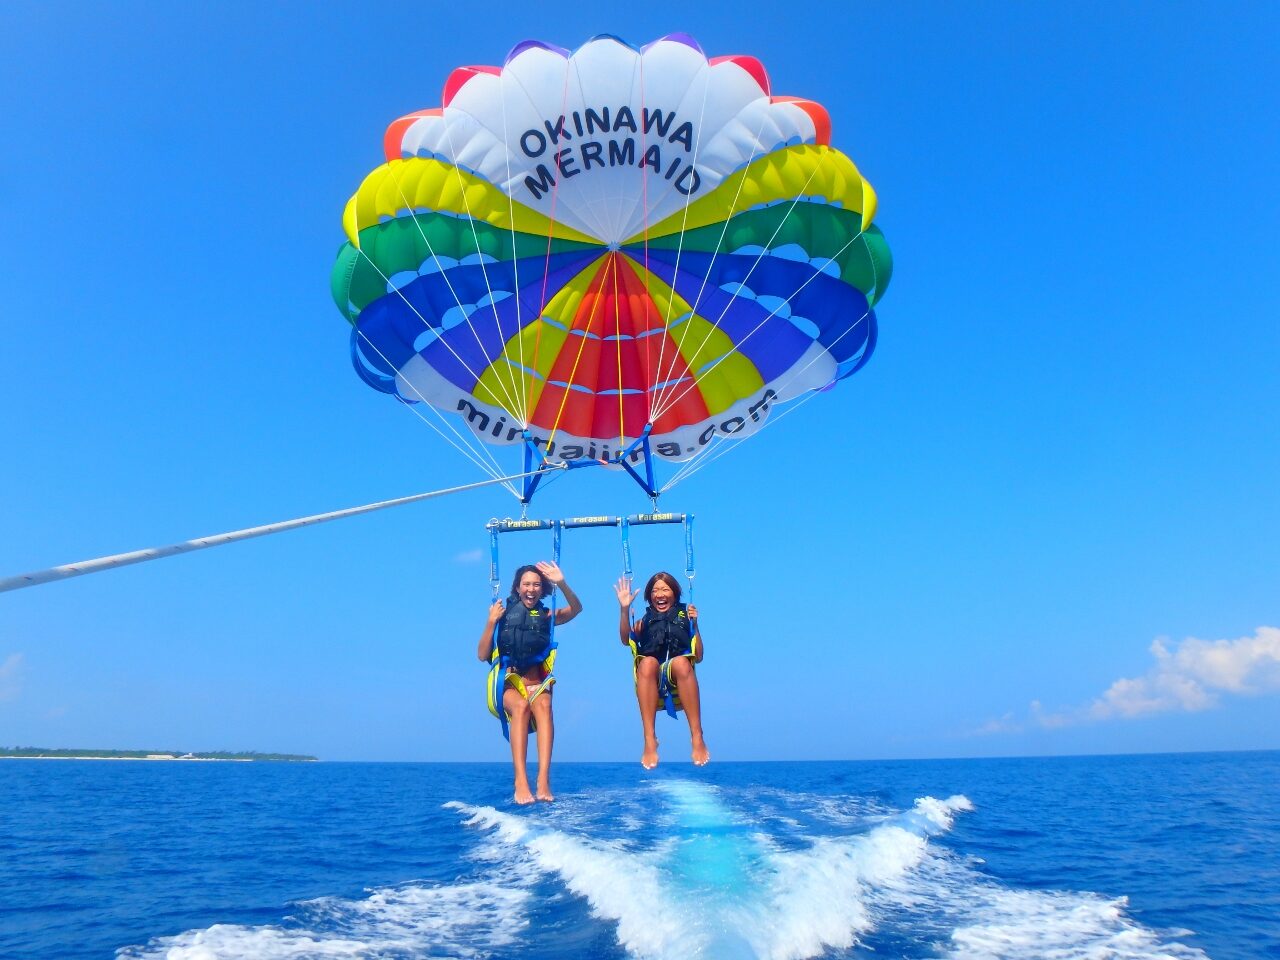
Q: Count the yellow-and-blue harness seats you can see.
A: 2